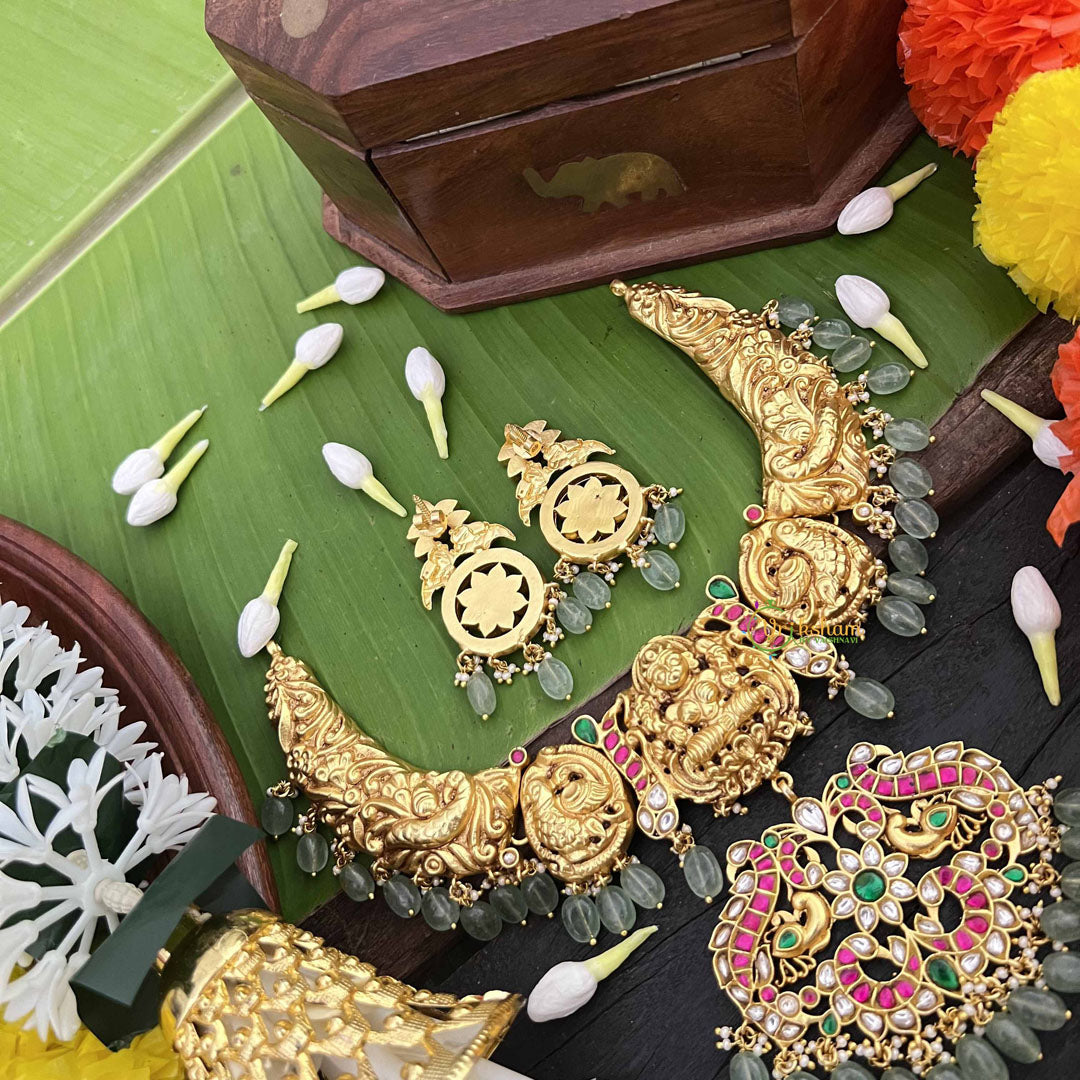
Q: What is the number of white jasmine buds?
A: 12